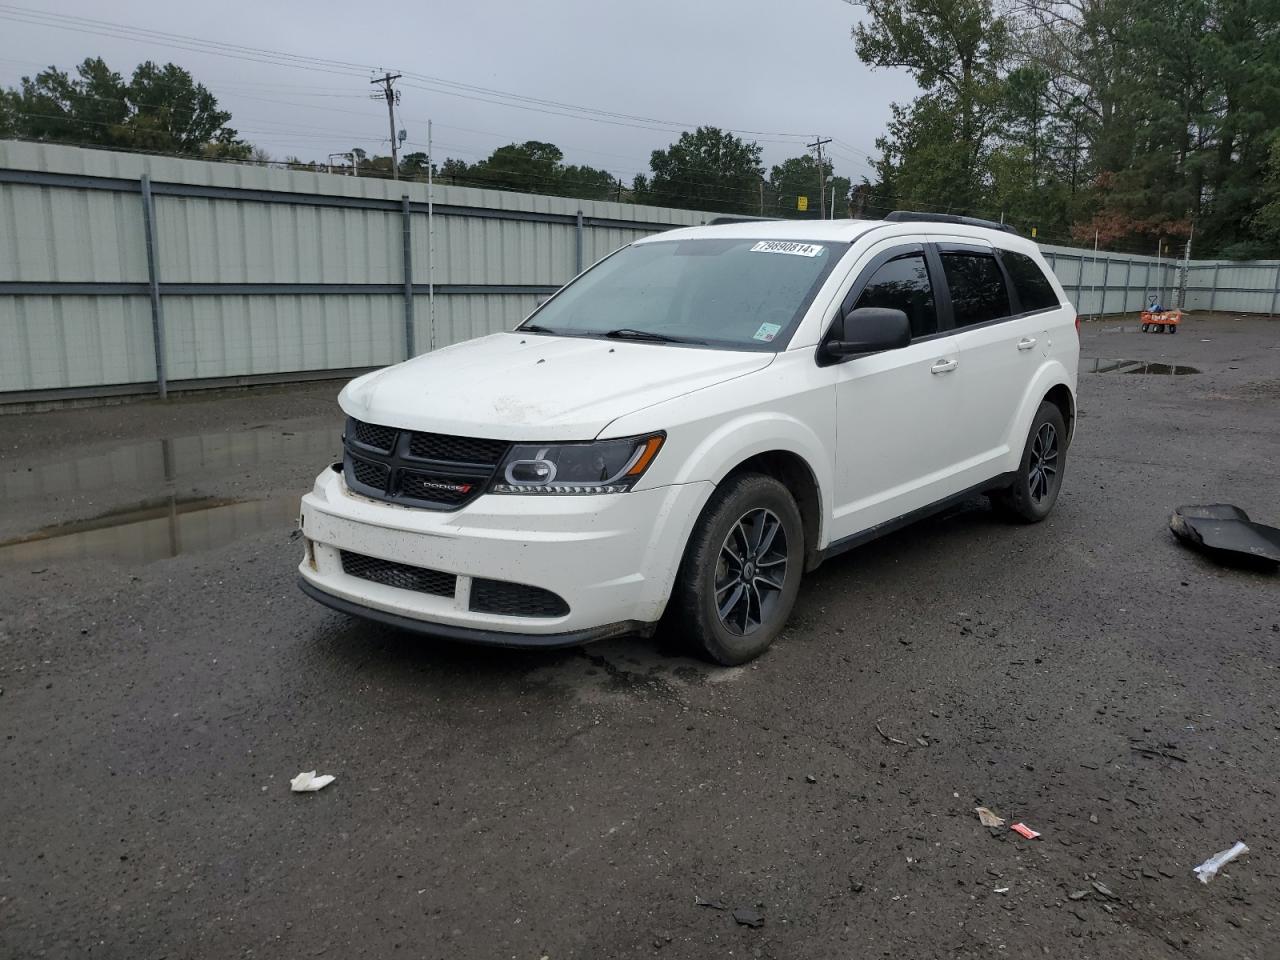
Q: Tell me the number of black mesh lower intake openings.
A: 2